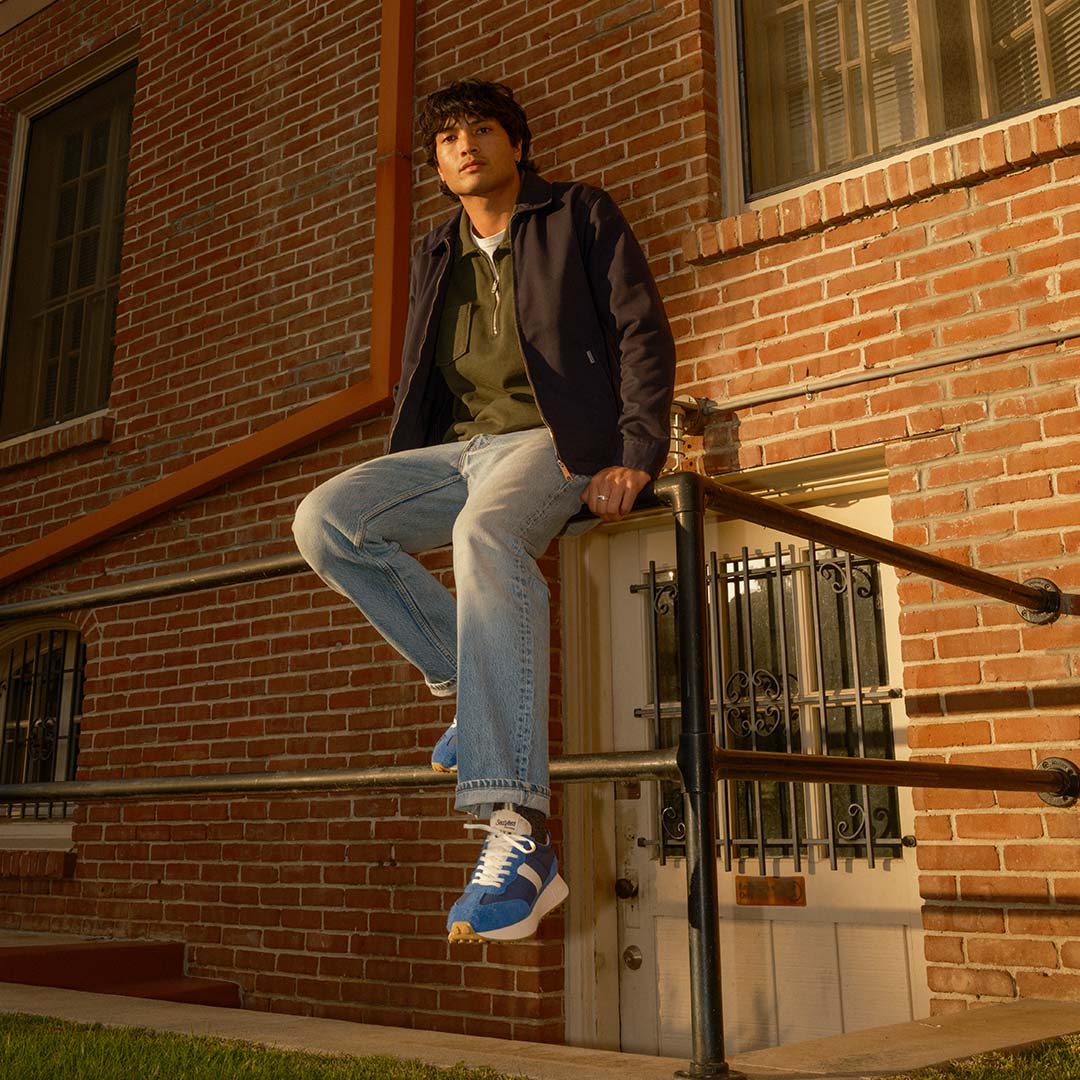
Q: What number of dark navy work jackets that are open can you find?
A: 1